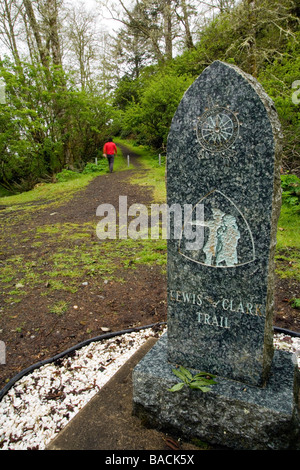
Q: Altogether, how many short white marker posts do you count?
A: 3